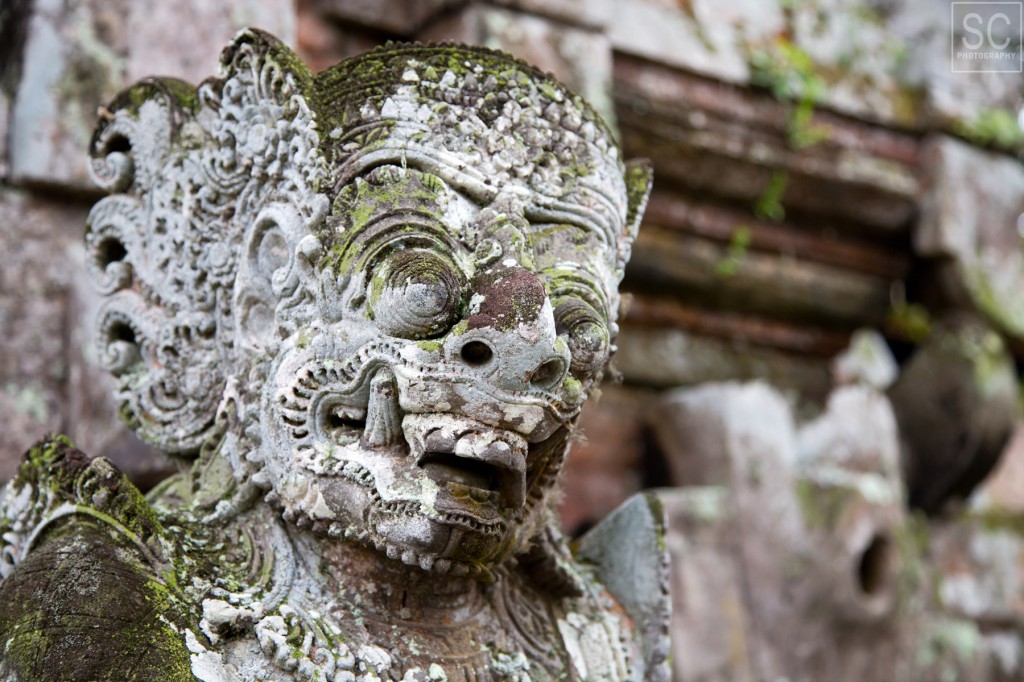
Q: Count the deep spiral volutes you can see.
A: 3